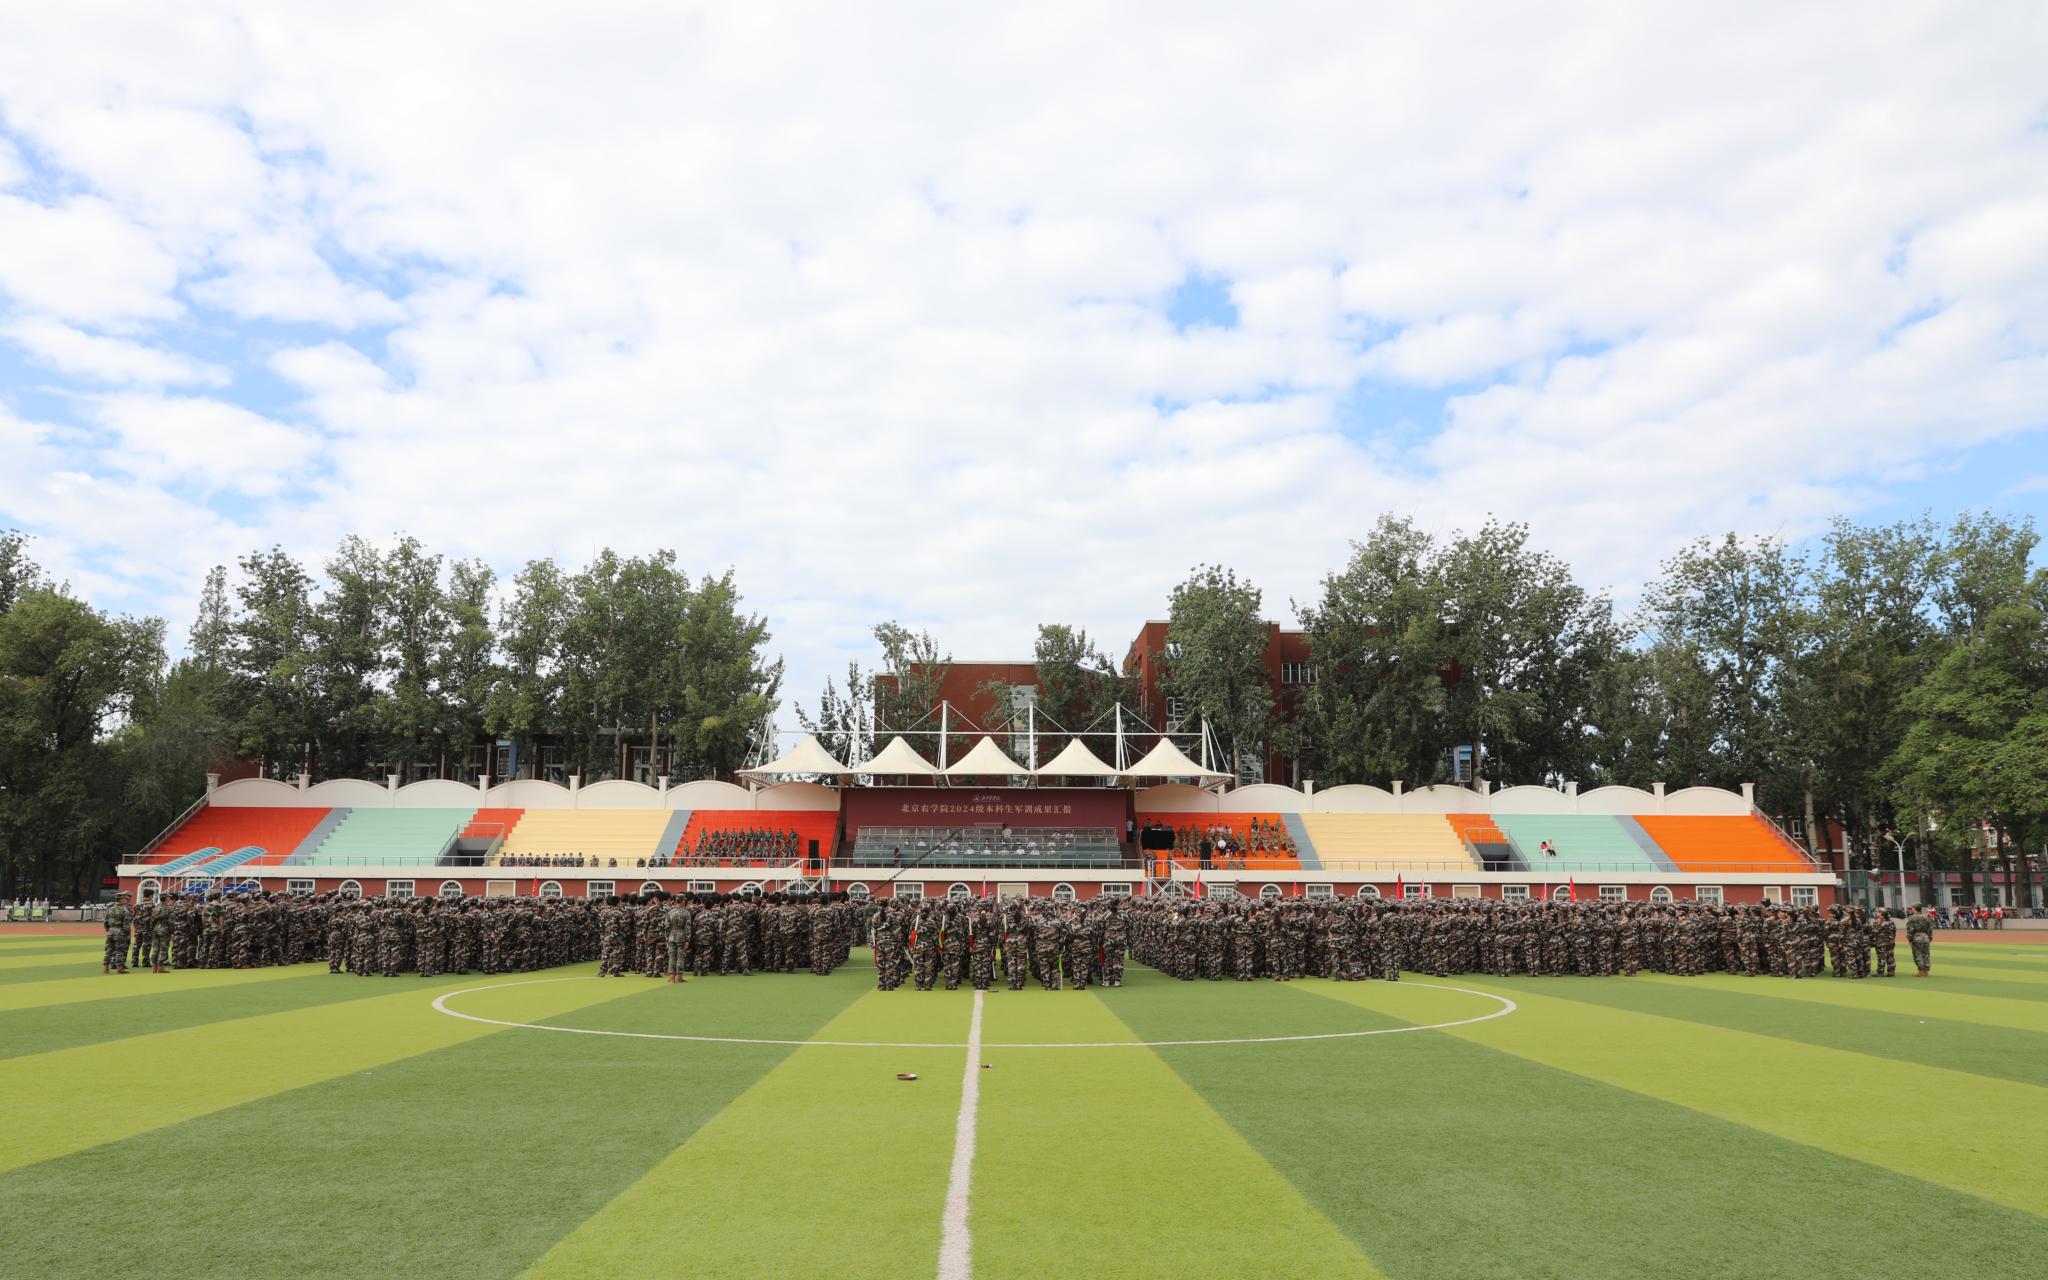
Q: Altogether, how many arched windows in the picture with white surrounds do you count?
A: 15